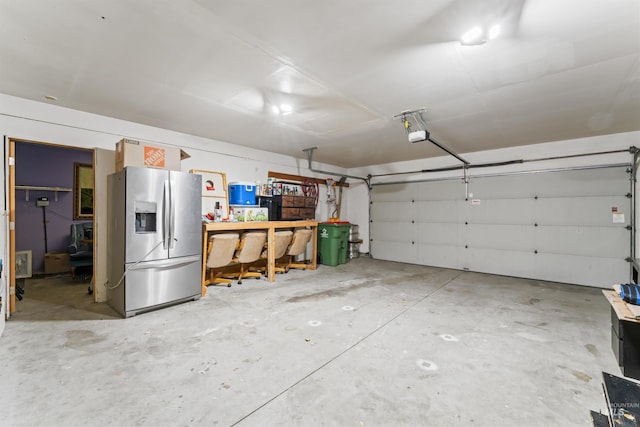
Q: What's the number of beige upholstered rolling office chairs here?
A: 4